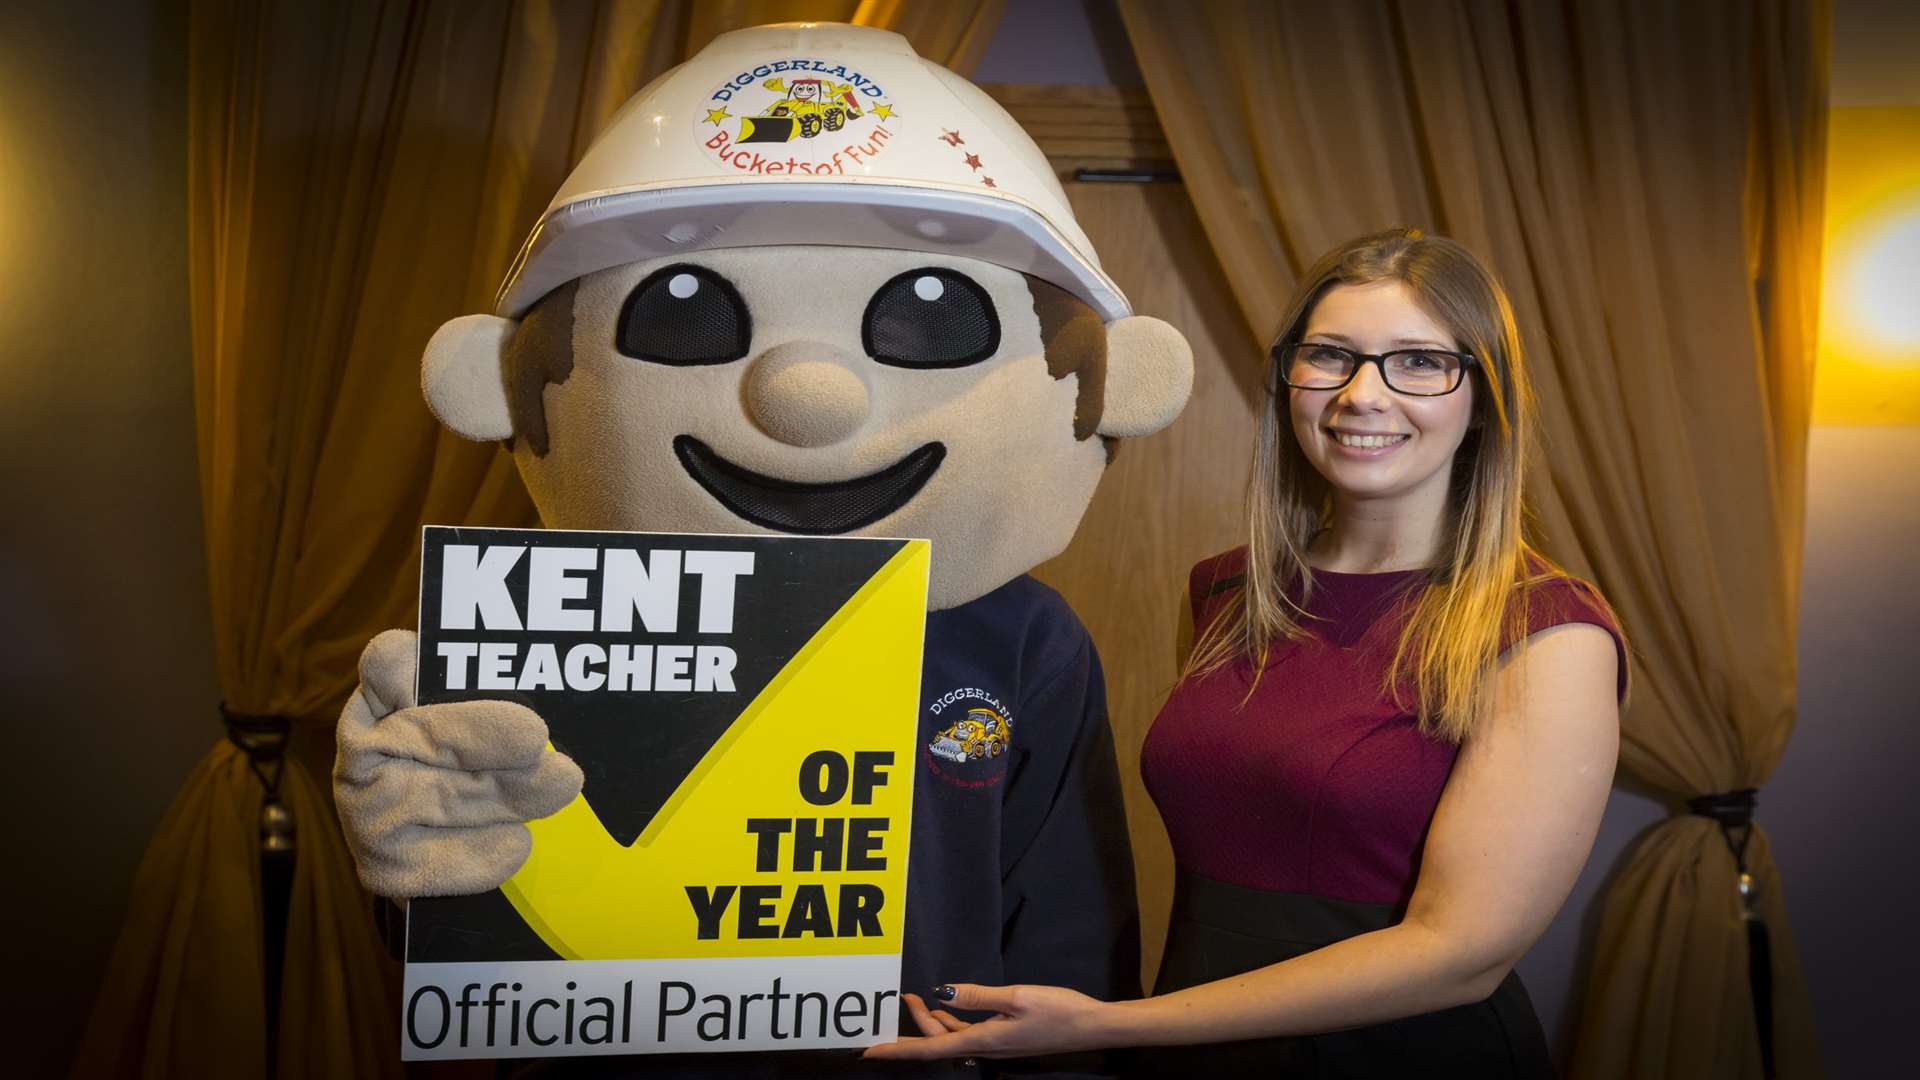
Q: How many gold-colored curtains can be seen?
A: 2